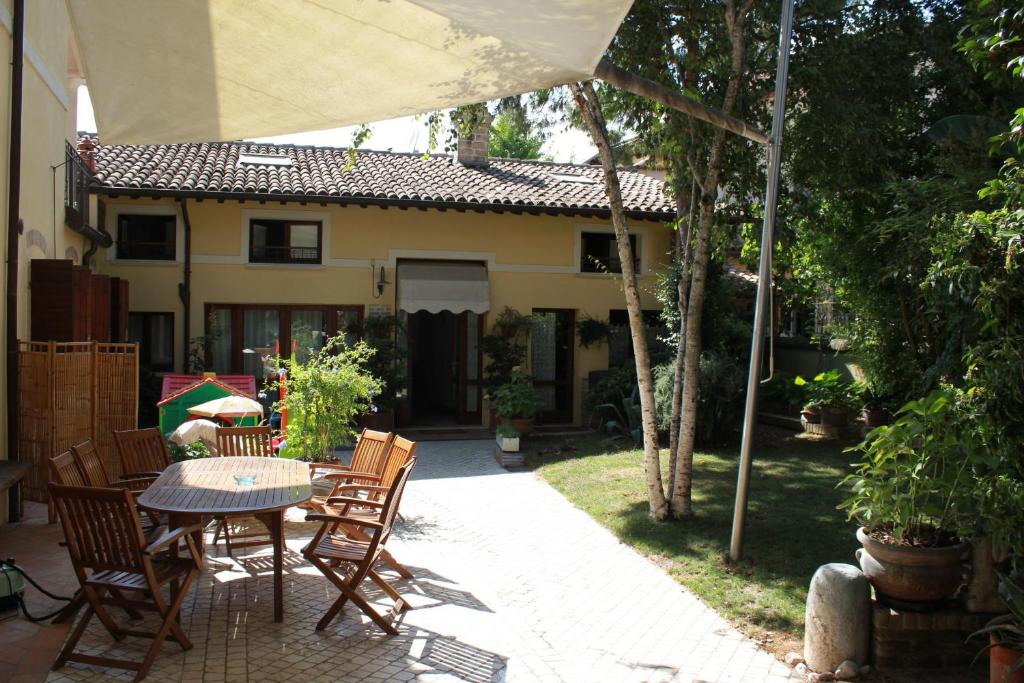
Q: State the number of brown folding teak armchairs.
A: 8